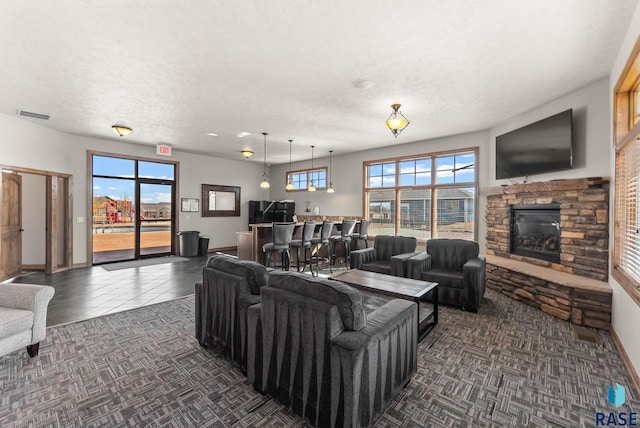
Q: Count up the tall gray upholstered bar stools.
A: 5